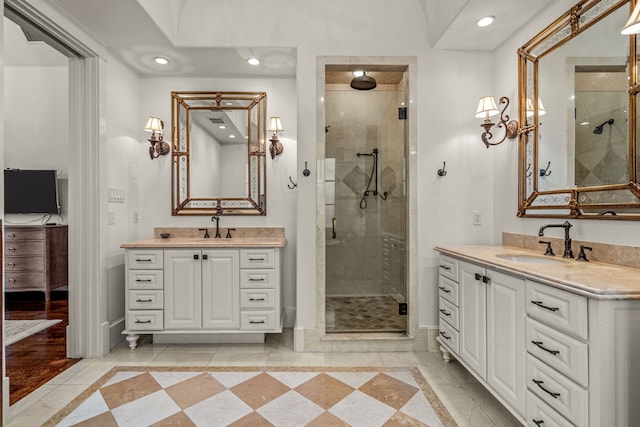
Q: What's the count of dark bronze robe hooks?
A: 3